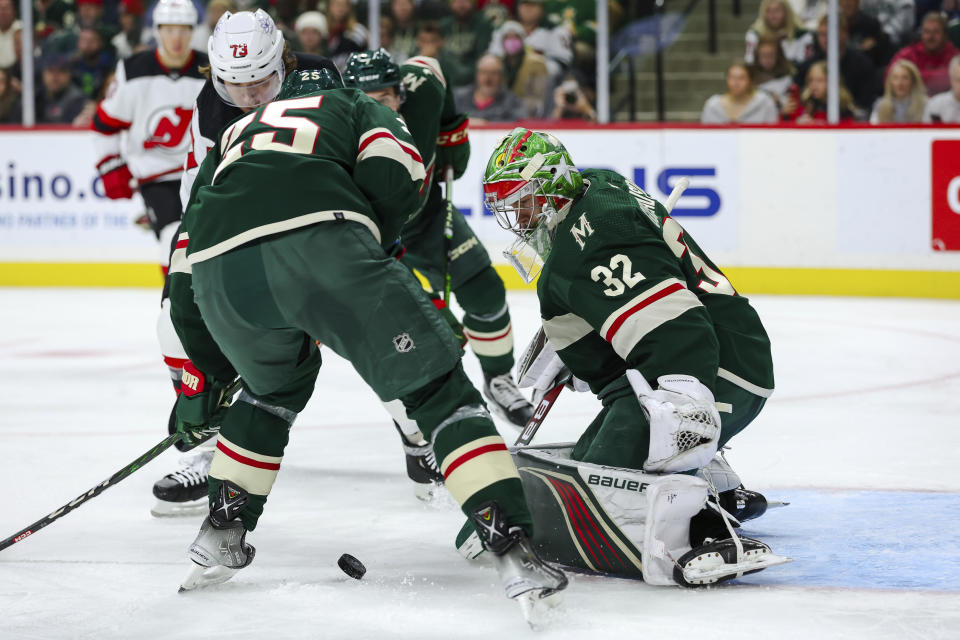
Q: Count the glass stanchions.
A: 4